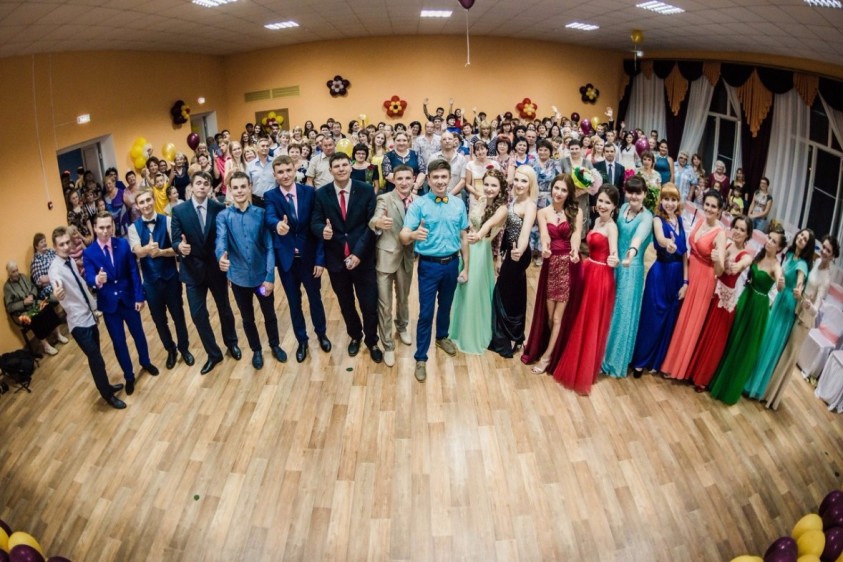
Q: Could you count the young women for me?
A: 11